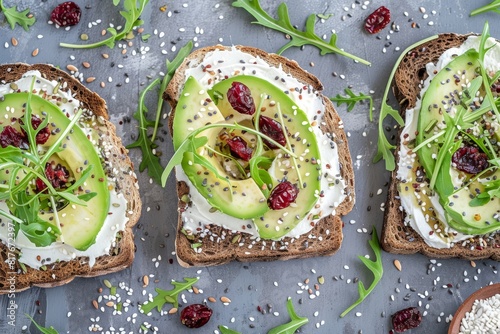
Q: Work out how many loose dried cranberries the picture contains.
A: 4